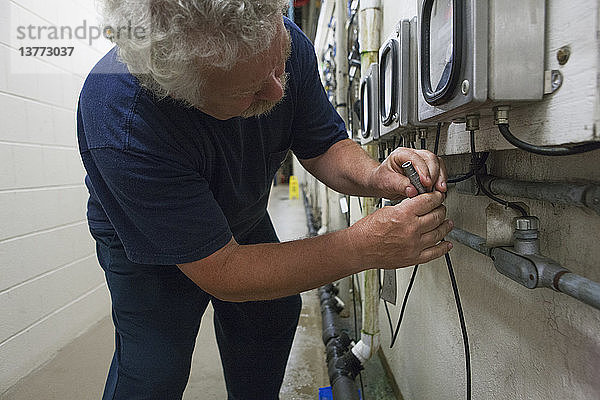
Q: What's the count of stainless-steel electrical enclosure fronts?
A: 3